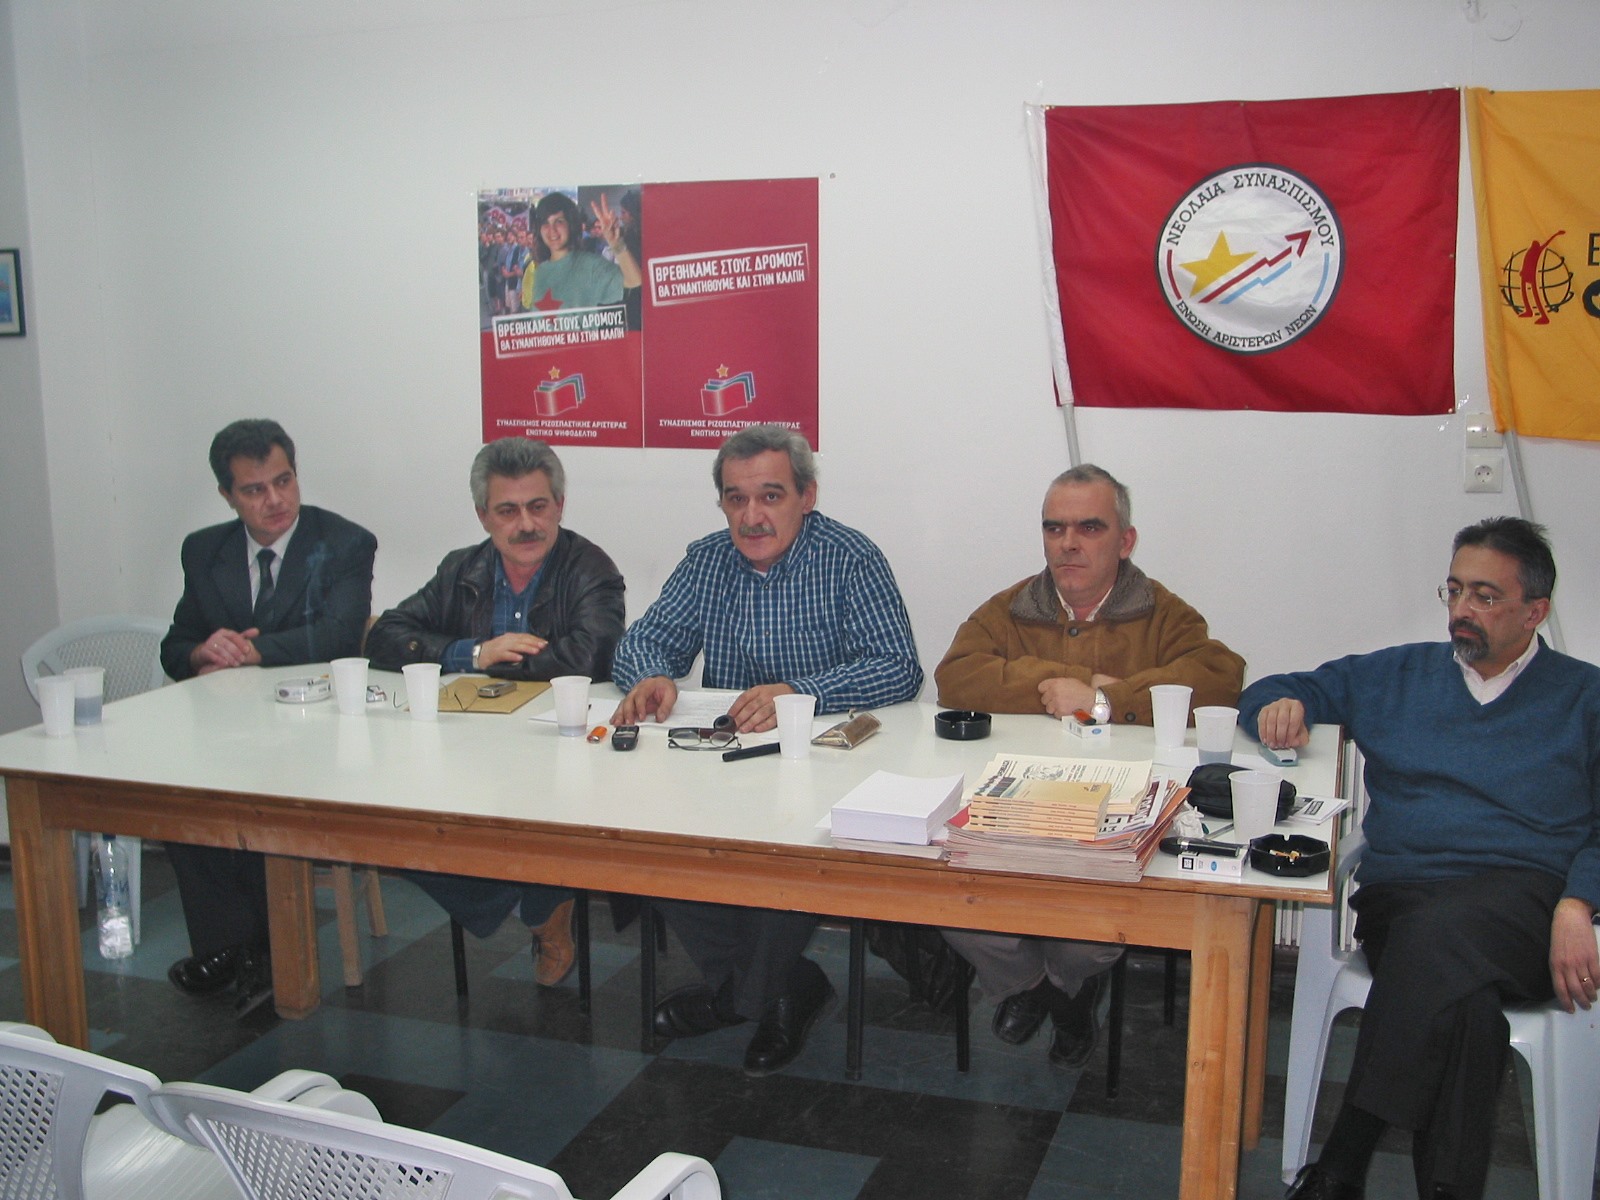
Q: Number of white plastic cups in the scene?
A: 9